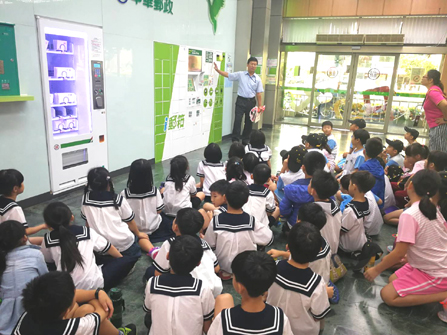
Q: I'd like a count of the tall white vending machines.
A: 1